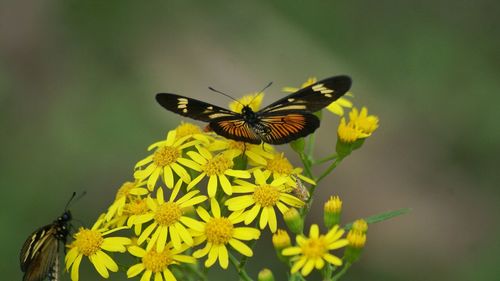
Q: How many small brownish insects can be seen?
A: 1